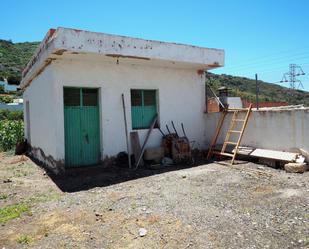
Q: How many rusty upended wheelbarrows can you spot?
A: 2